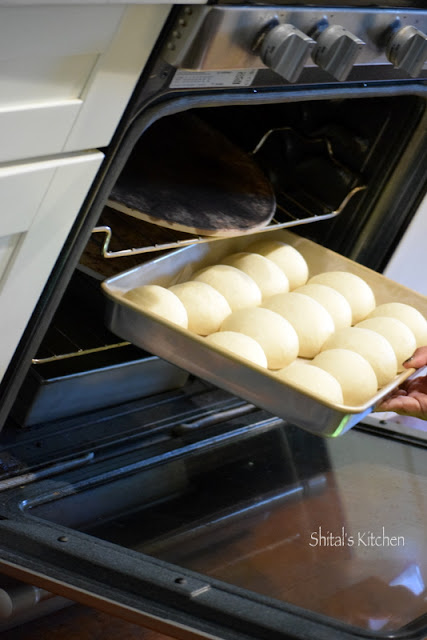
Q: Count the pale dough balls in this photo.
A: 15